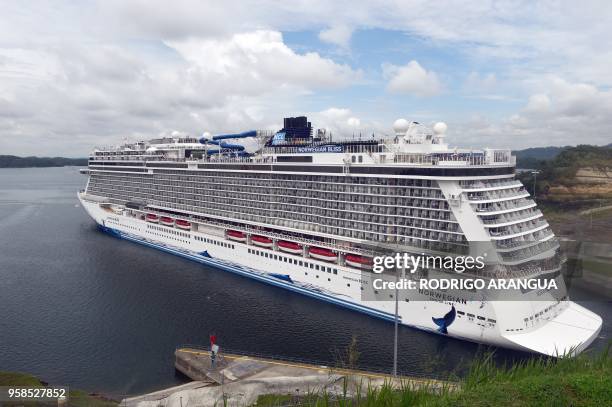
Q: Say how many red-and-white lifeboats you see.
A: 8